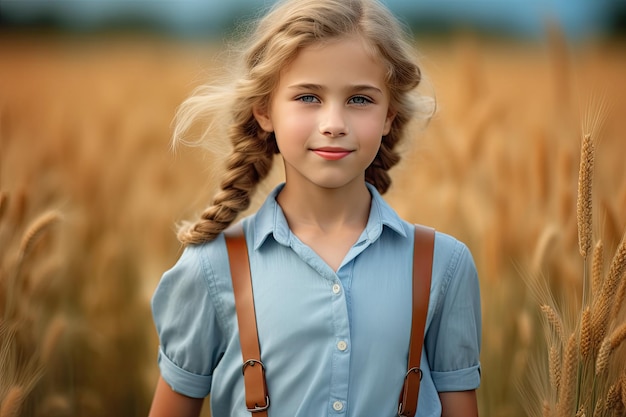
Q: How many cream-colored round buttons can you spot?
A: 3